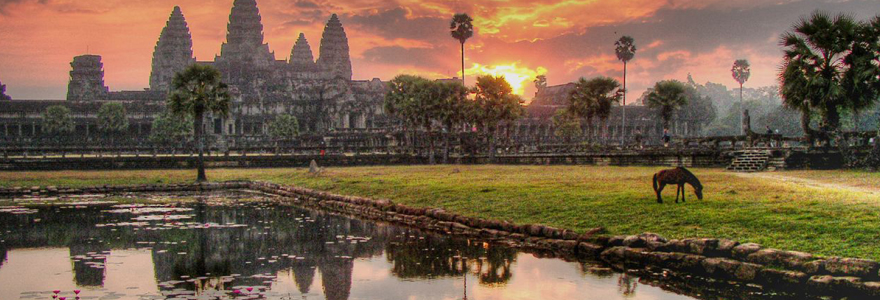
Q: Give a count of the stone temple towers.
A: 5